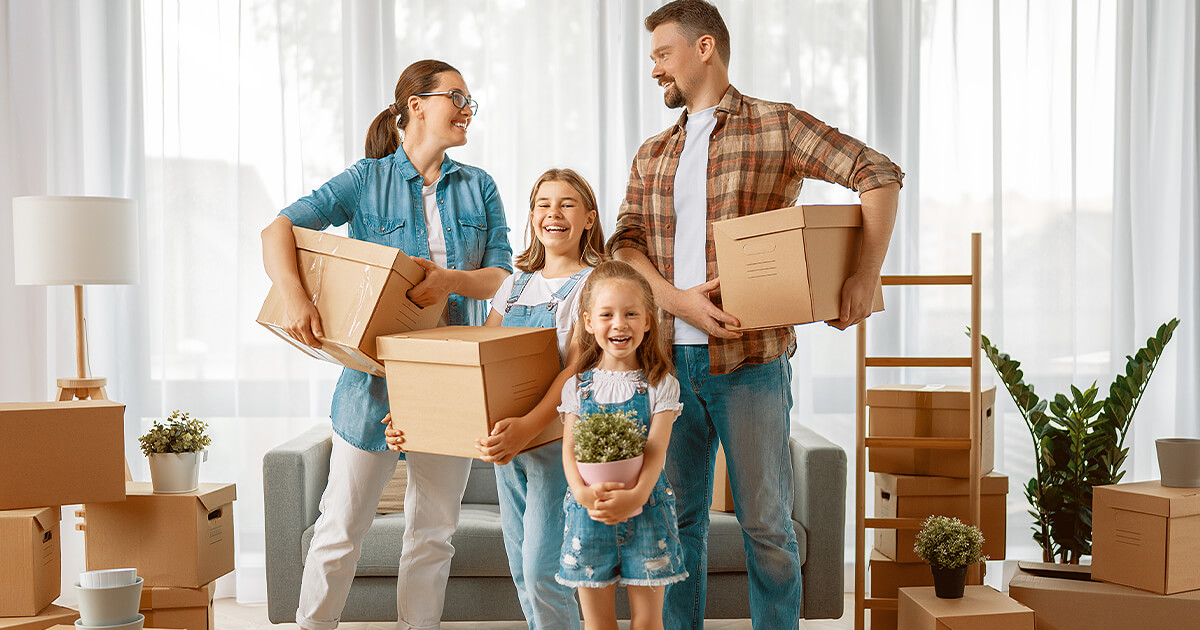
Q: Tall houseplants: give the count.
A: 1